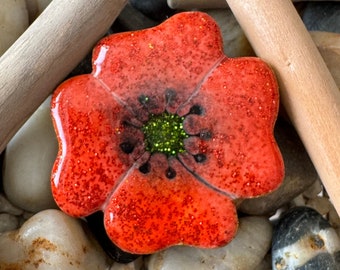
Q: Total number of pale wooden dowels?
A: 2